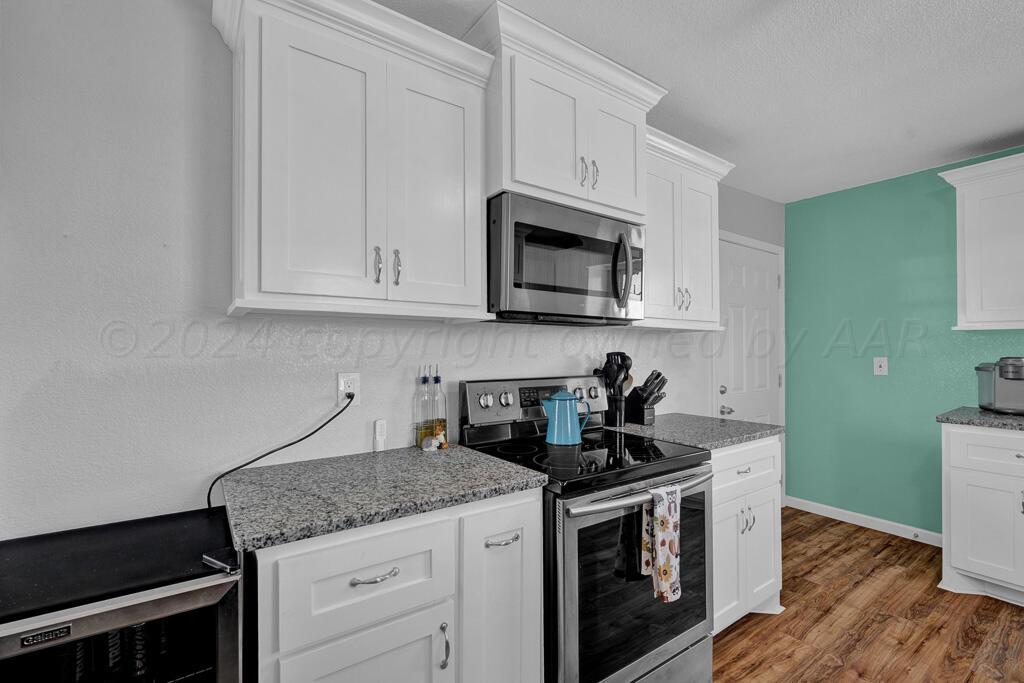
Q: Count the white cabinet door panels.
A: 12